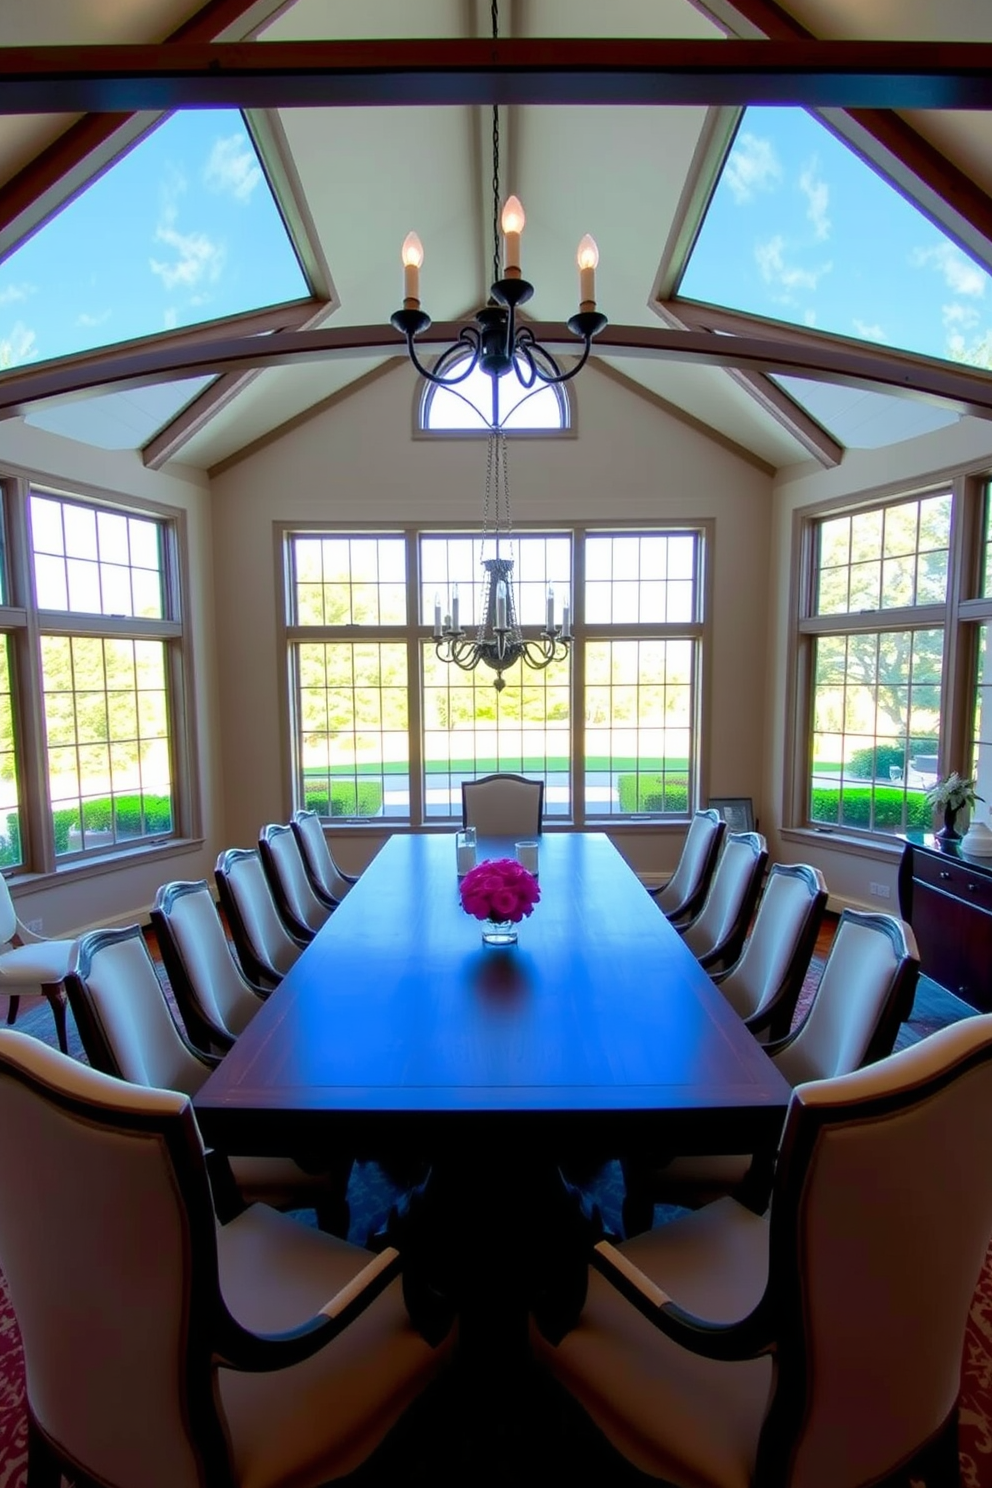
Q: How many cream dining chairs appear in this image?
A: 13